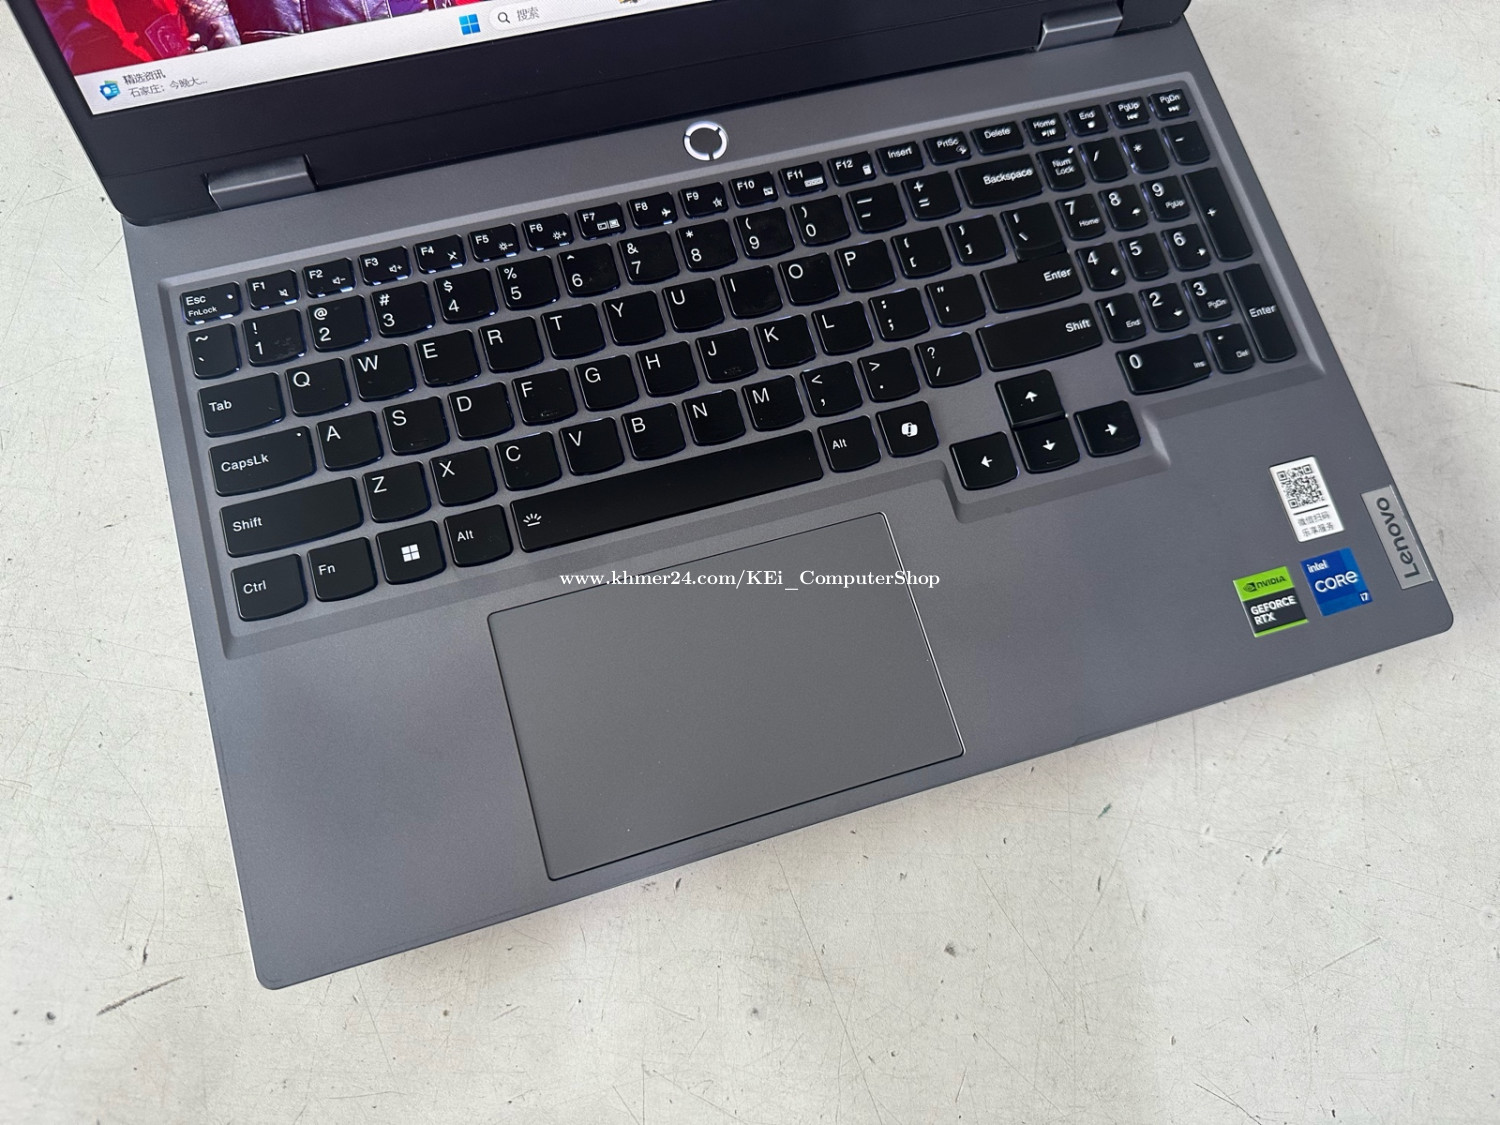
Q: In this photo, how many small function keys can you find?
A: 12